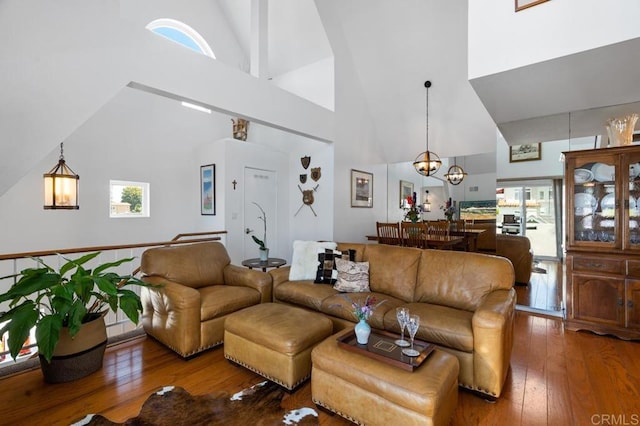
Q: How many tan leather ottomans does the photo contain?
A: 2